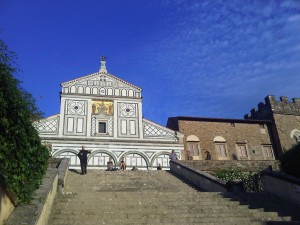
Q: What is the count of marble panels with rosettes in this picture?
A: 2